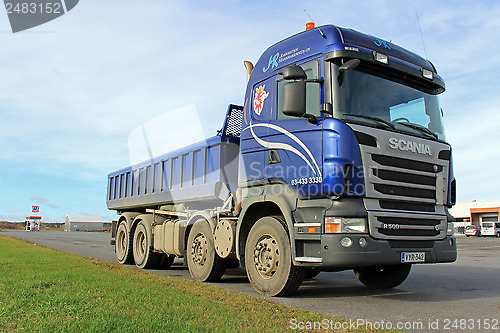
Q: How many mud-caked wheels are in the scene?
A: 4